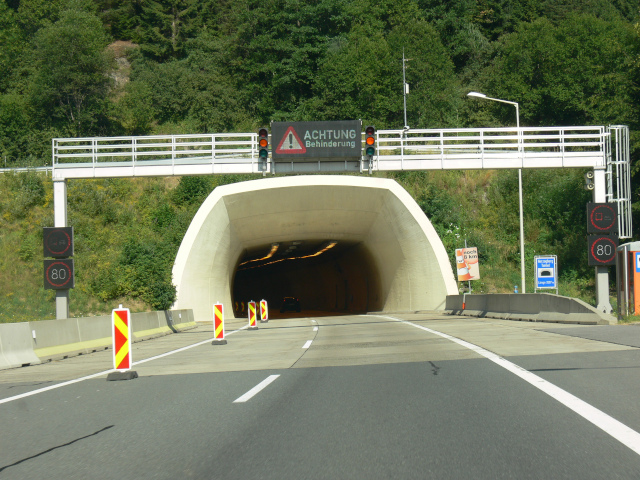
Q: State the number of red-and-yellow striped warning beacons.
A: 4